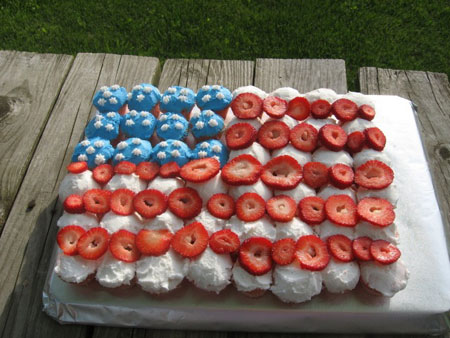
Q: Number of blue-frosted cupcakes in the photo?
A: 12